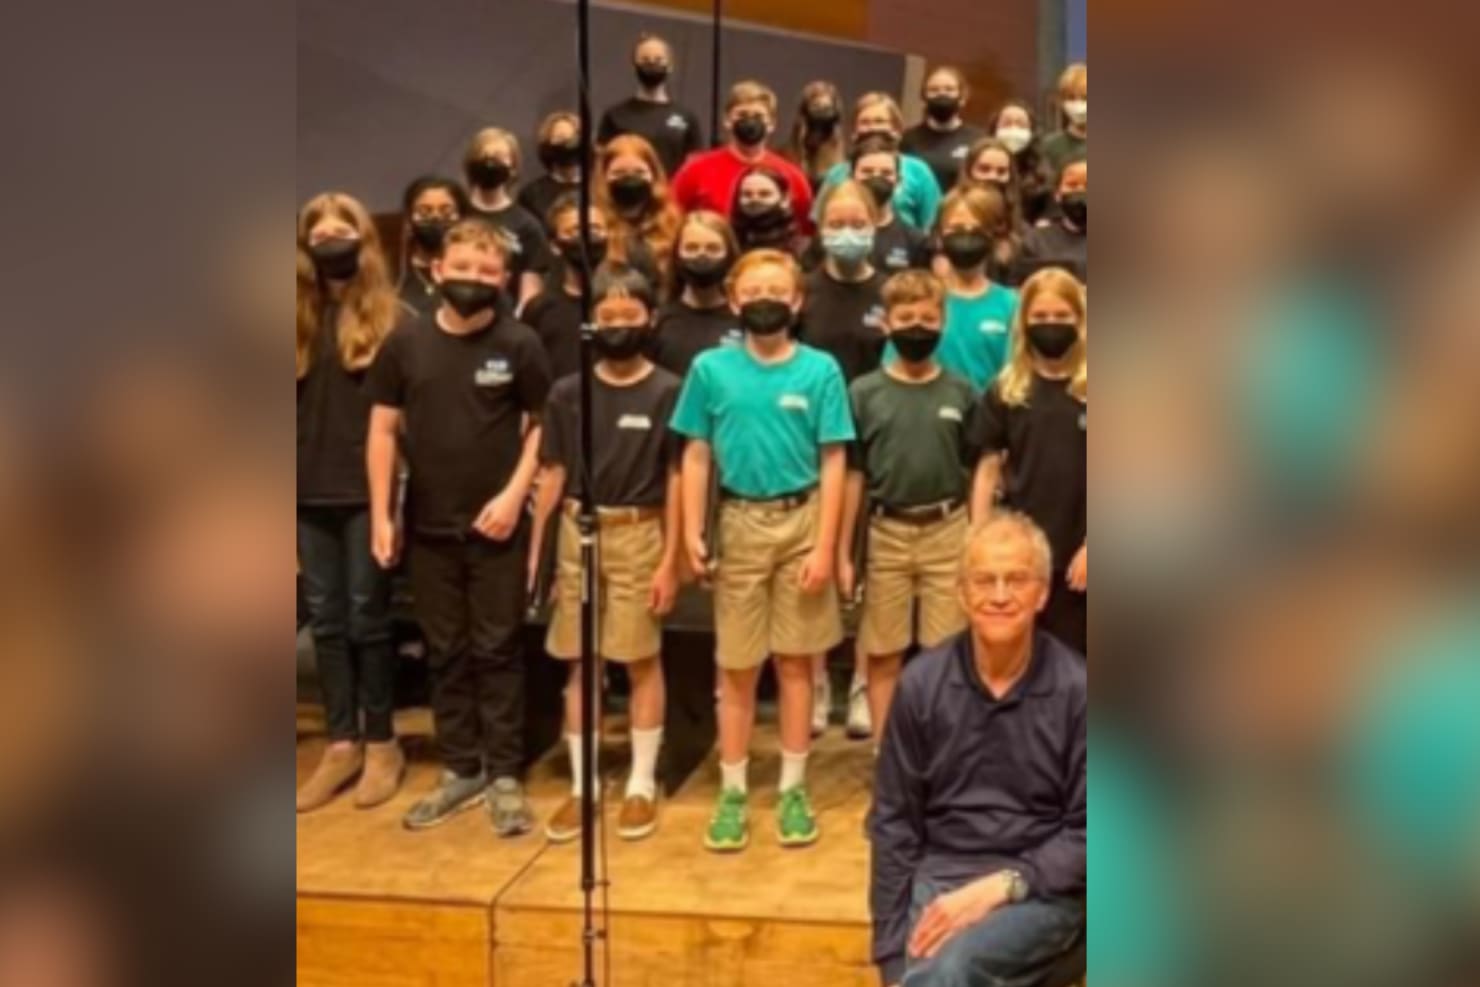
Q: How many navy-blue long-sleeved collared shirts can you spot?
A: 1